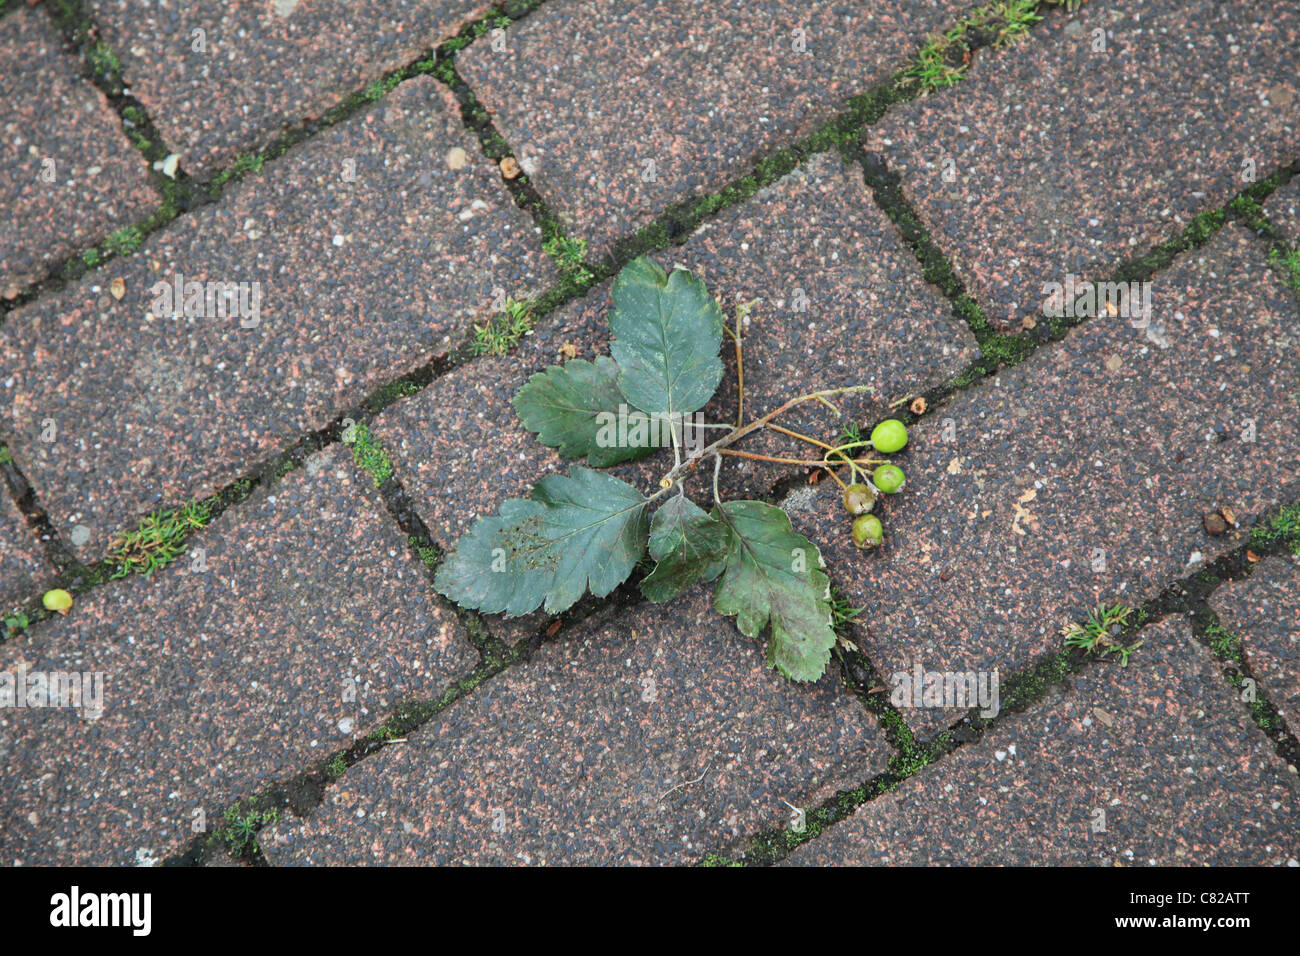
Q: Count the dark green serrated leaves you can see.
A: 5